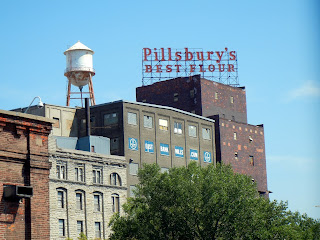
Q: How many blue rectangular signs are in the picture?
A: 6